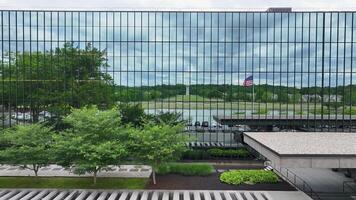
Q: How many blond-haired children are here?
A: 0